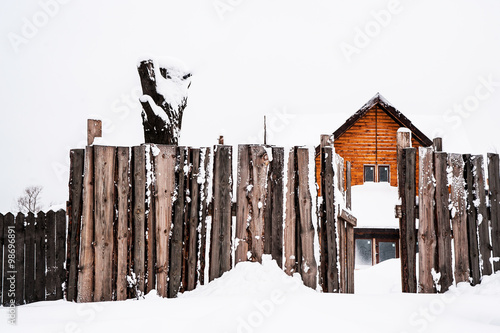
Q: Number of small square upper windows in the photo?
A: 2